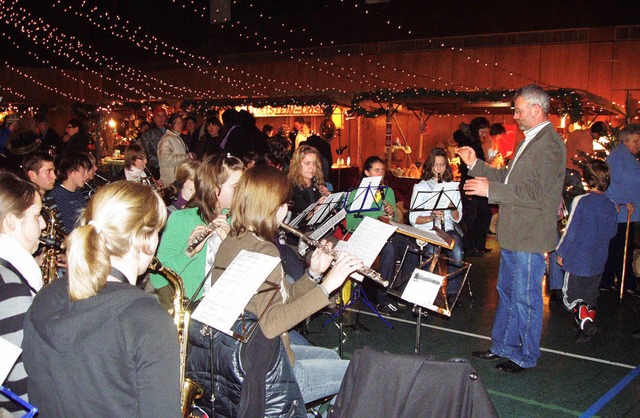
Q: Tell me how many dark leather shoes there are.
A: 2